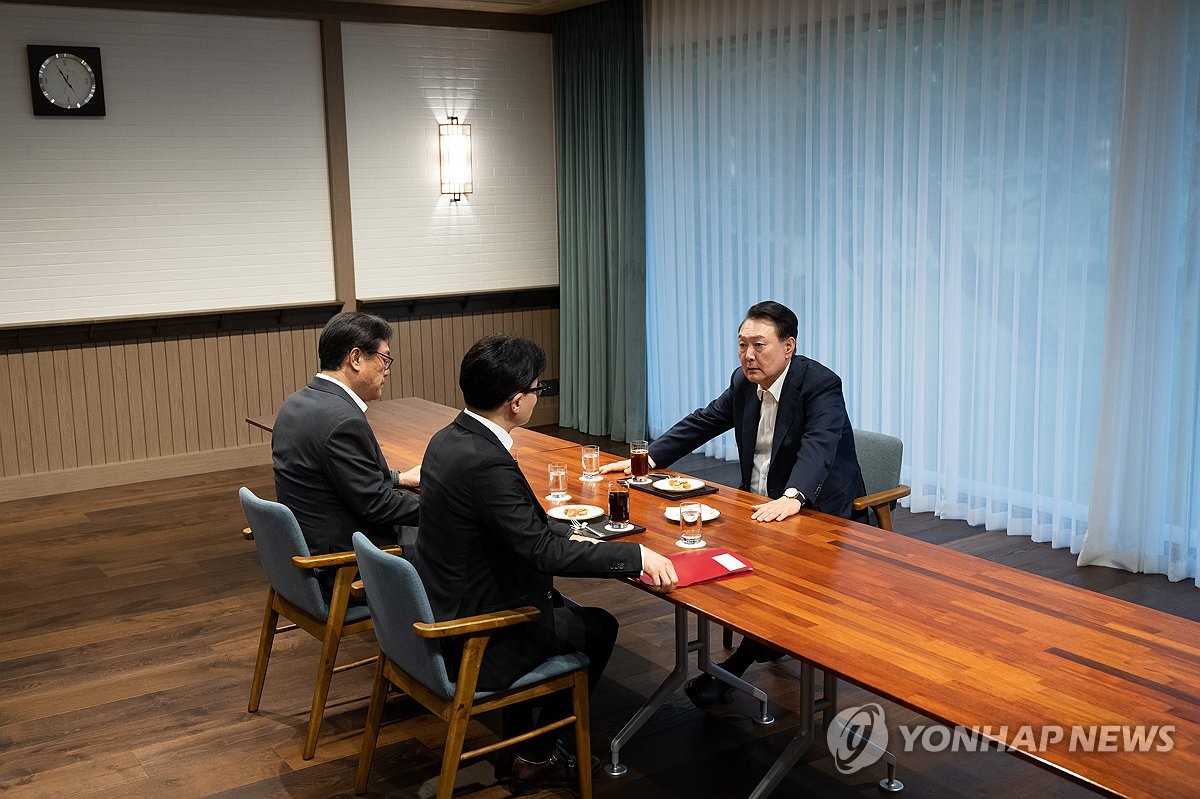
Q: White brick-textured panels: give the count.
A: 2